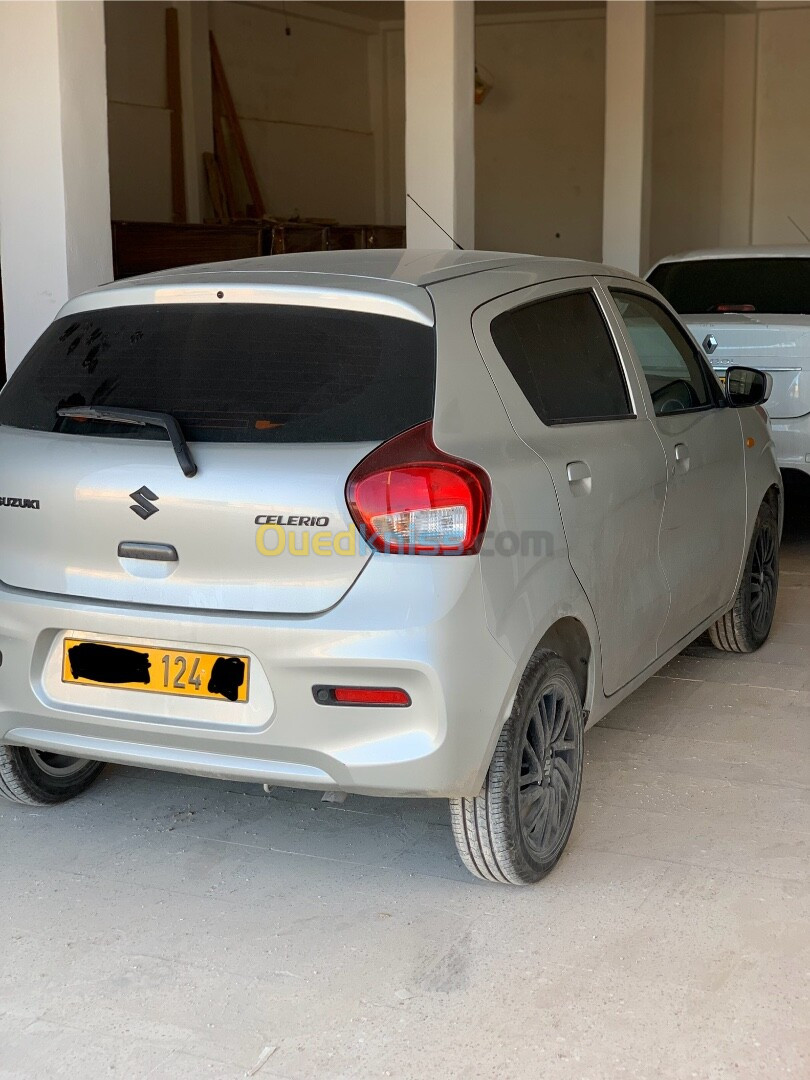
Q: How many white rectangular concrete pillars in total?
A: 3